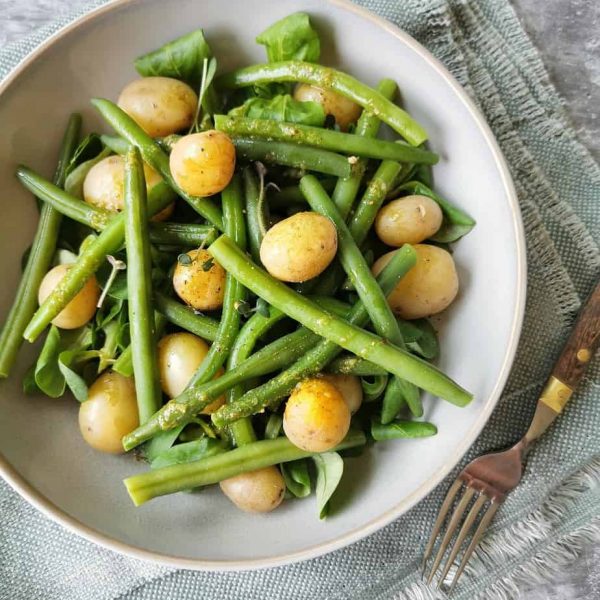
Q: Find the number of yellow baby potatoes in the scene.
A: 14